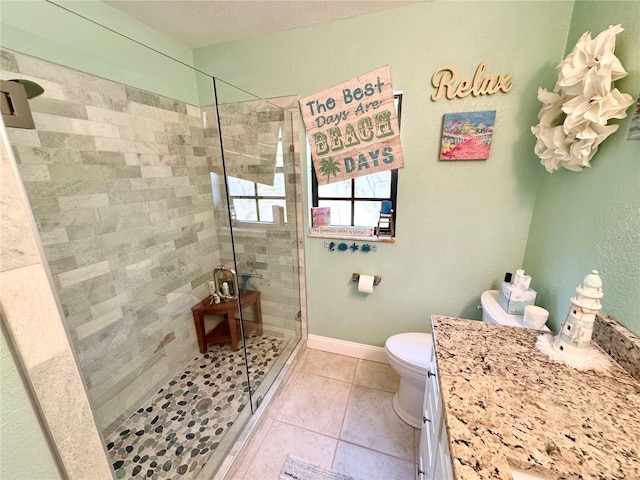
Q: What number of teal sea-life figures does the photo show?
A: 4